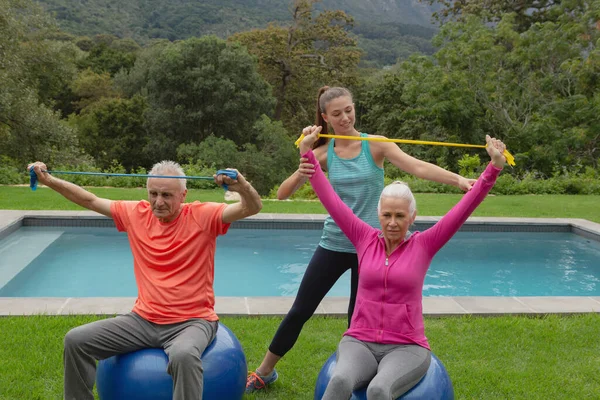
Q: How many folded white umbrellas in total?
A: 0